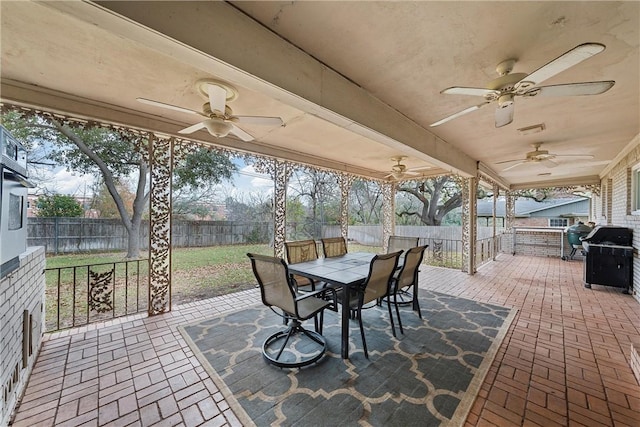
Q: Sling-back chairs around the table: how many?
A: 6